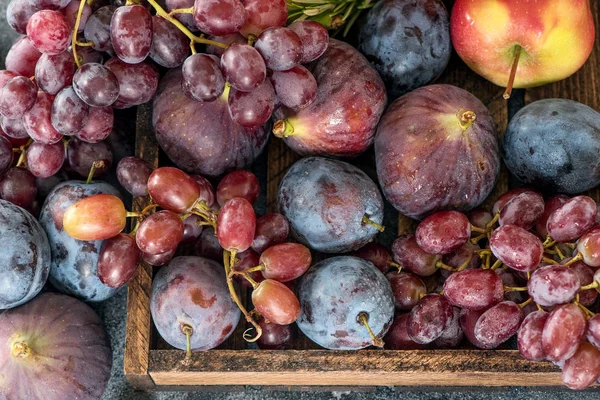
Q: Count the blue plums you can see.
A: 7